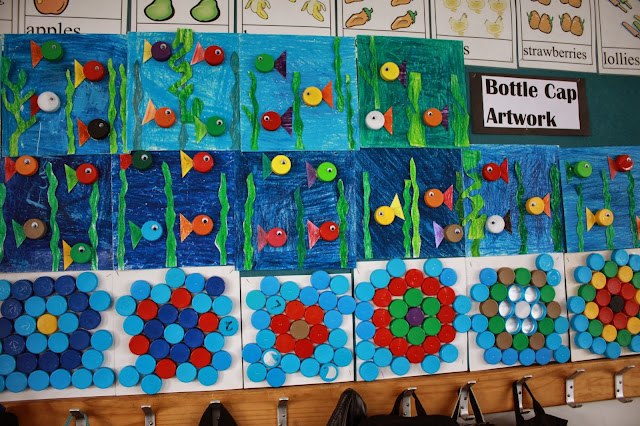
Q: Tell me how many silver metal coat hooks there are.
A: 9